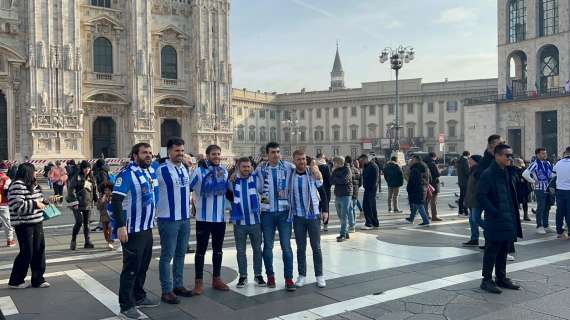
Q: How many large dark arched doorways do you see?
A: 3